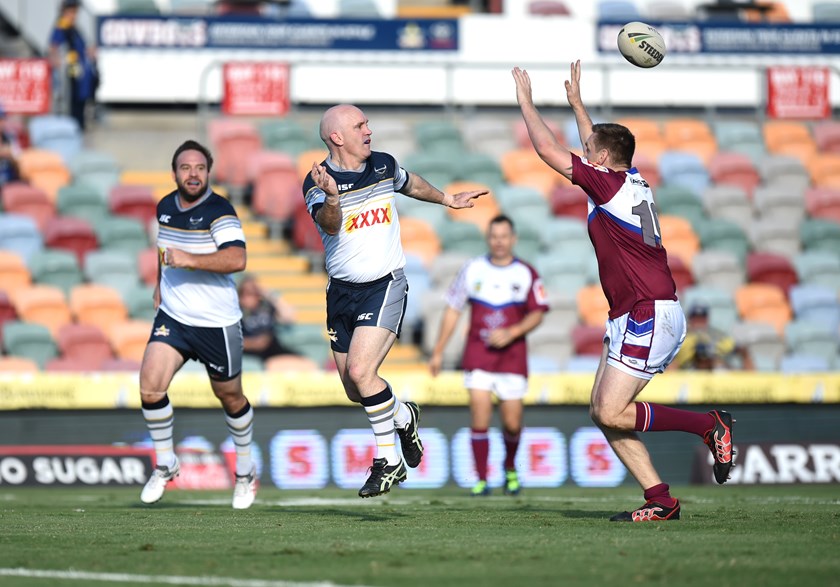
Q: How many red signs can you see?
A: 3